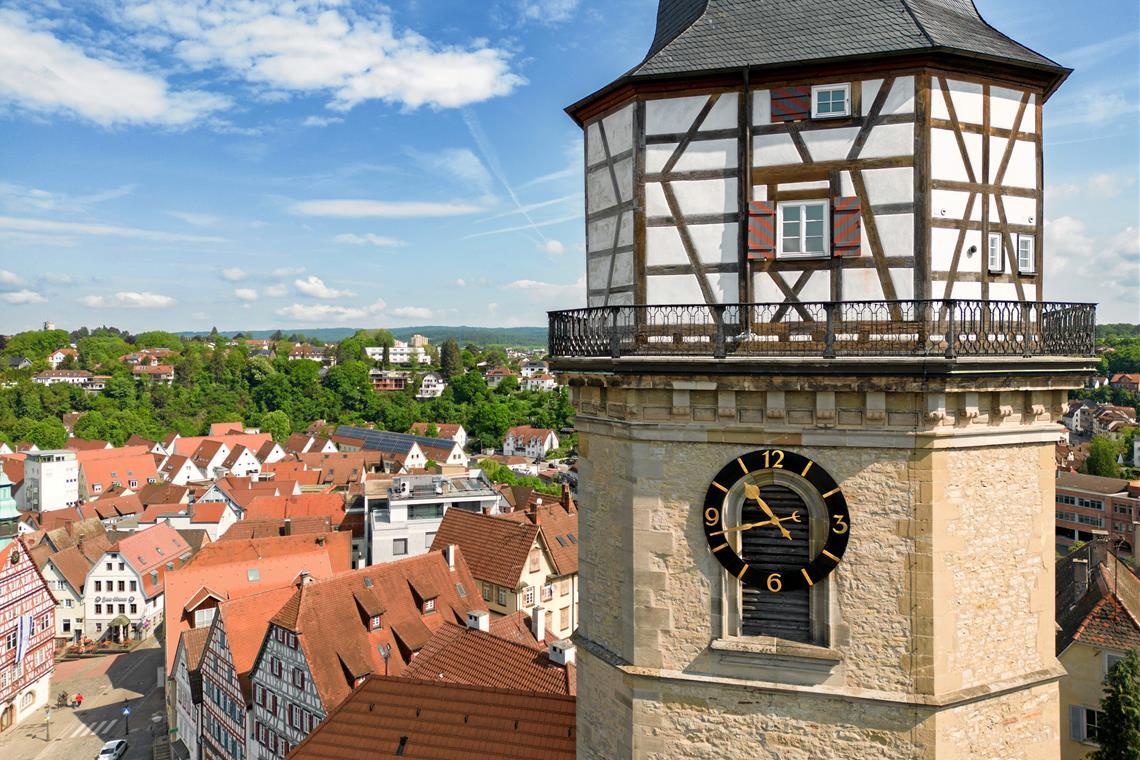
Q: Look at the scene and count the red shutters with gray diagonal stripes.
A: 3